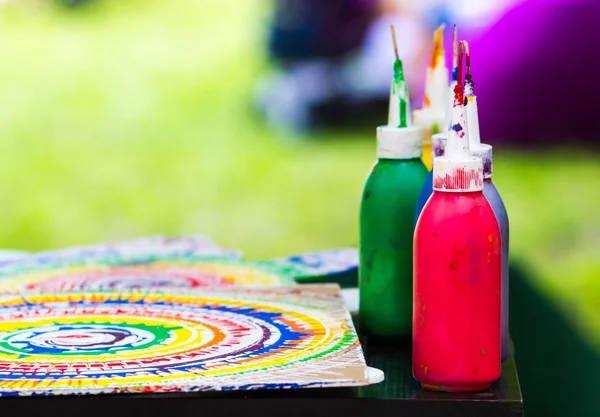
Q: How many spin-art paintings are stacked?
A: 2